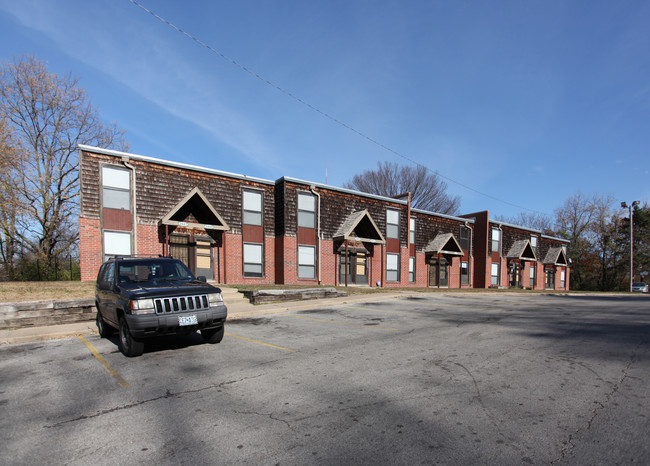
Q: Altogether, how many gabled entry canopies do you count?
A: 5